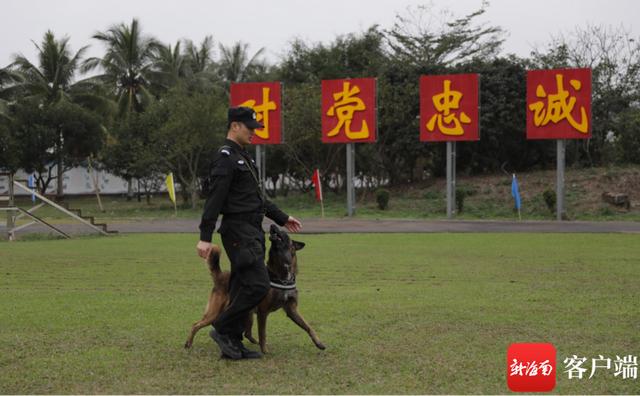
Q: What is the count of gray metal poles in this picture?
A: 4